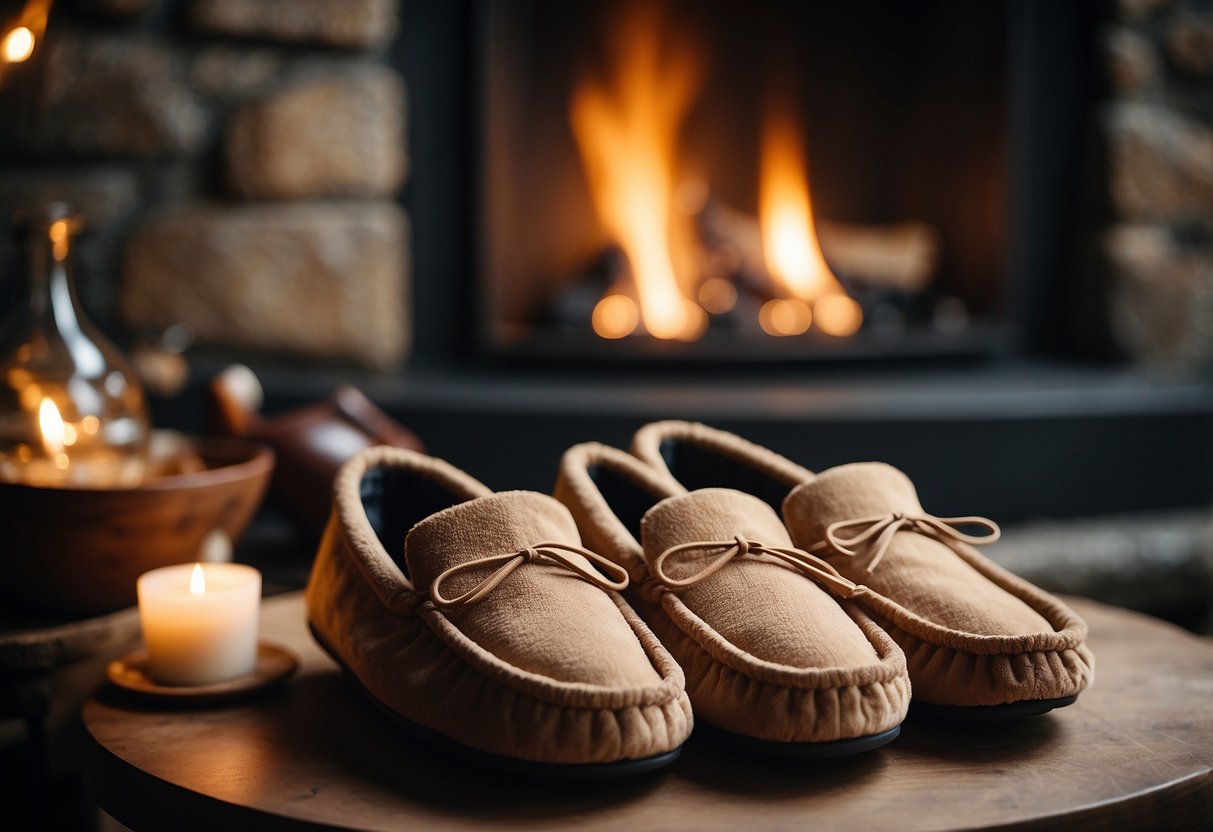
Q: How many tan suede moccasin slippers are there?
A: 3